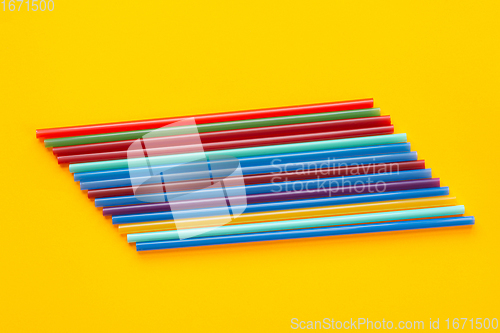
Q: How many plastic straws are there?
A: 14